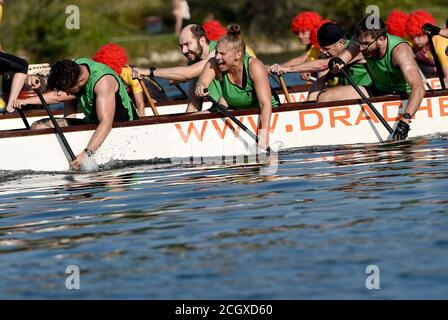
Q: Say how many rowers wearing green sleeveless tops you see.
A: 5